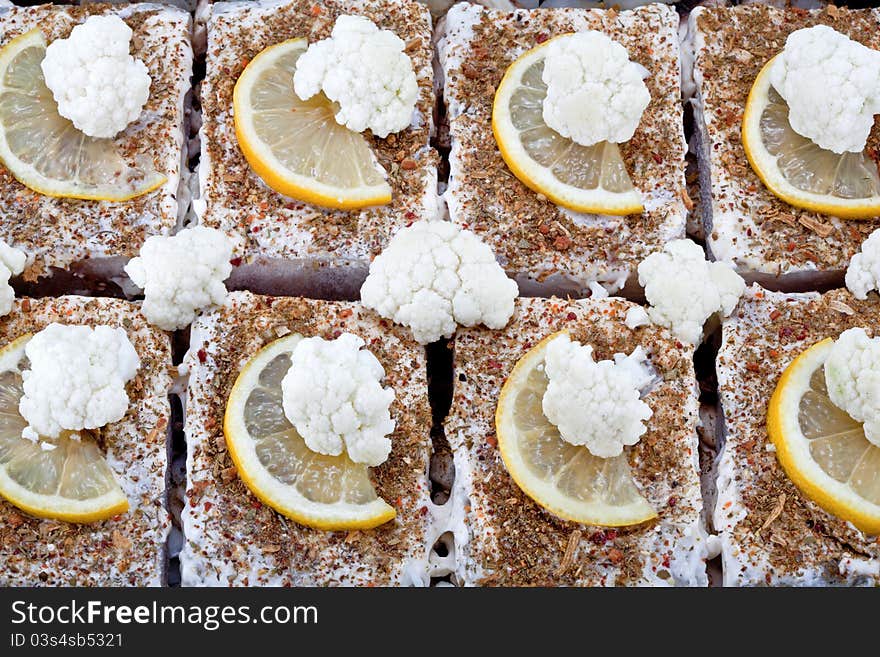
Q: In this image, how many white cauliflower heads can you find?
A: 13